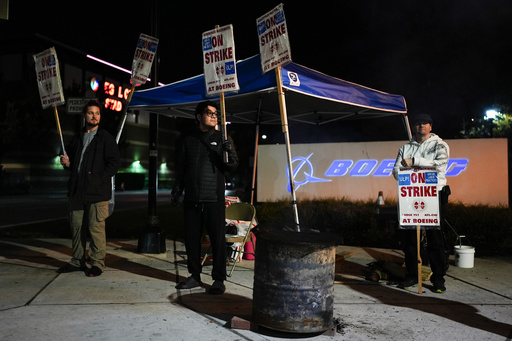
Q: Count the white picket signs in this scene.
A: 5